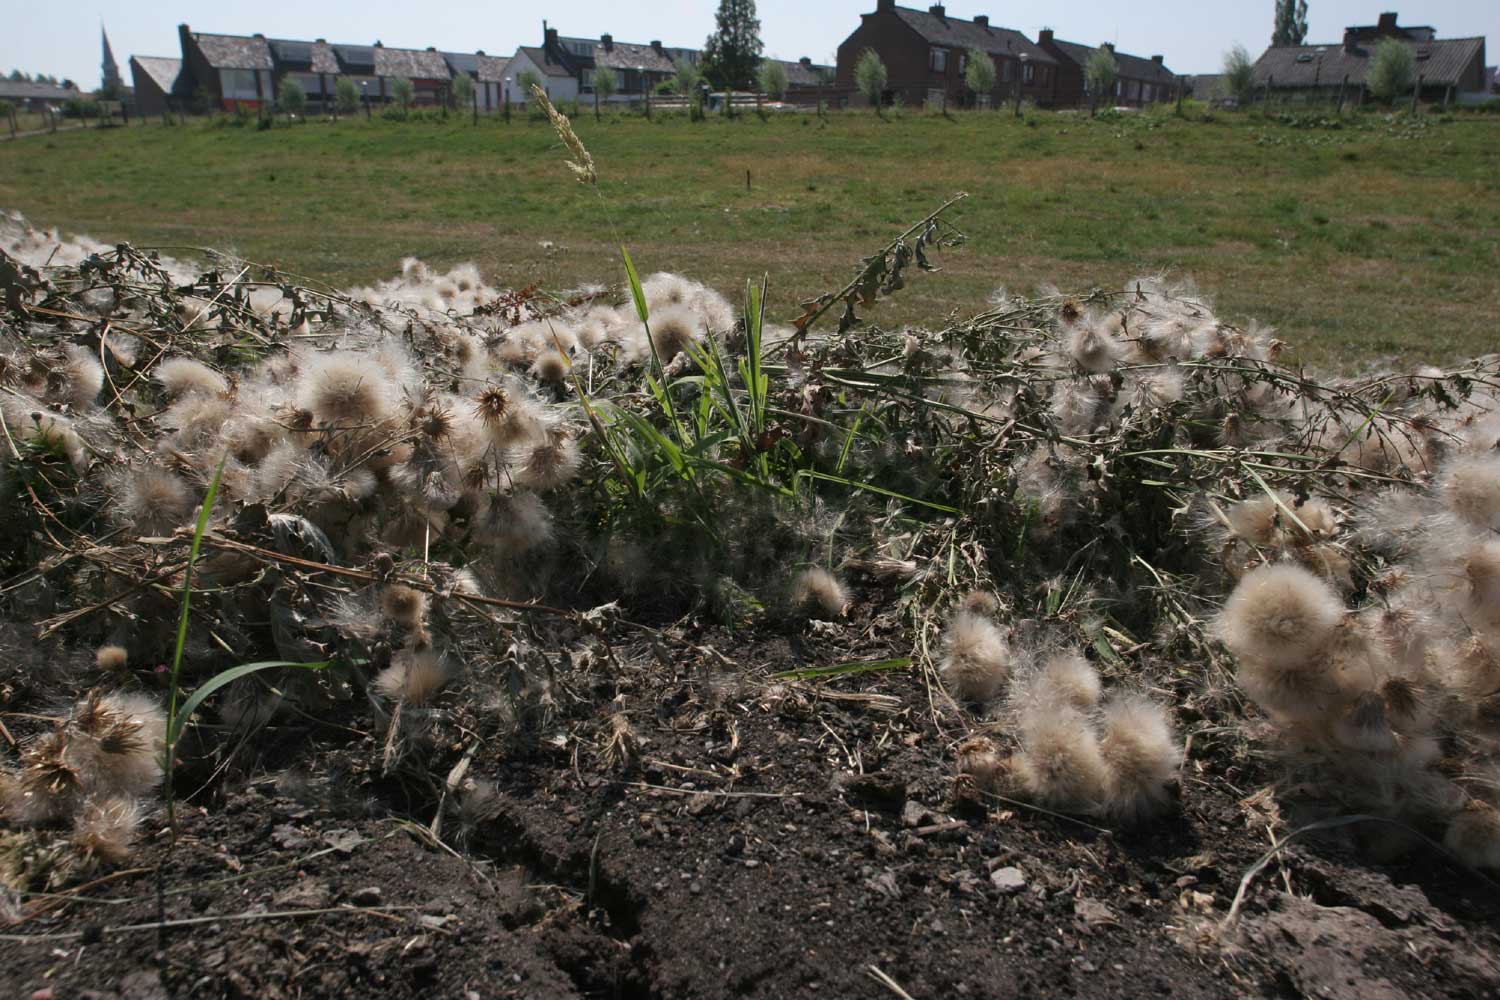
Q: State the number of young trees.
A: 13